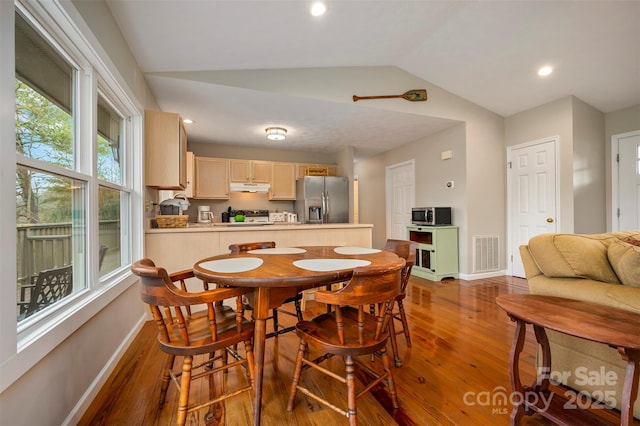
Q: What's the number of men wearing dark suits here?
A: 0